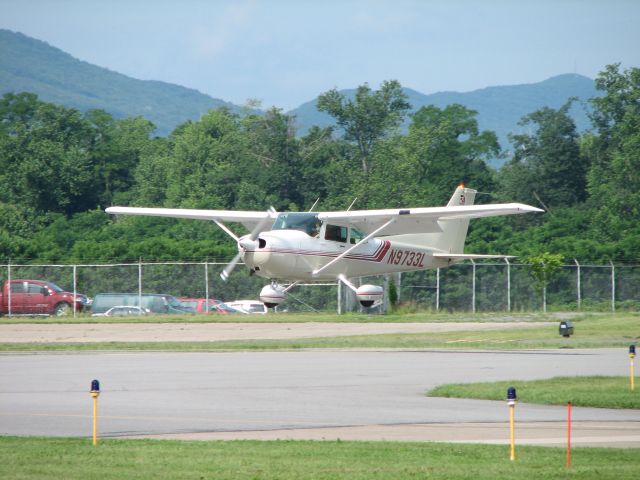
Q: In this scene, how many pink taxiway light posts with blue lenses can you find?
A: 0